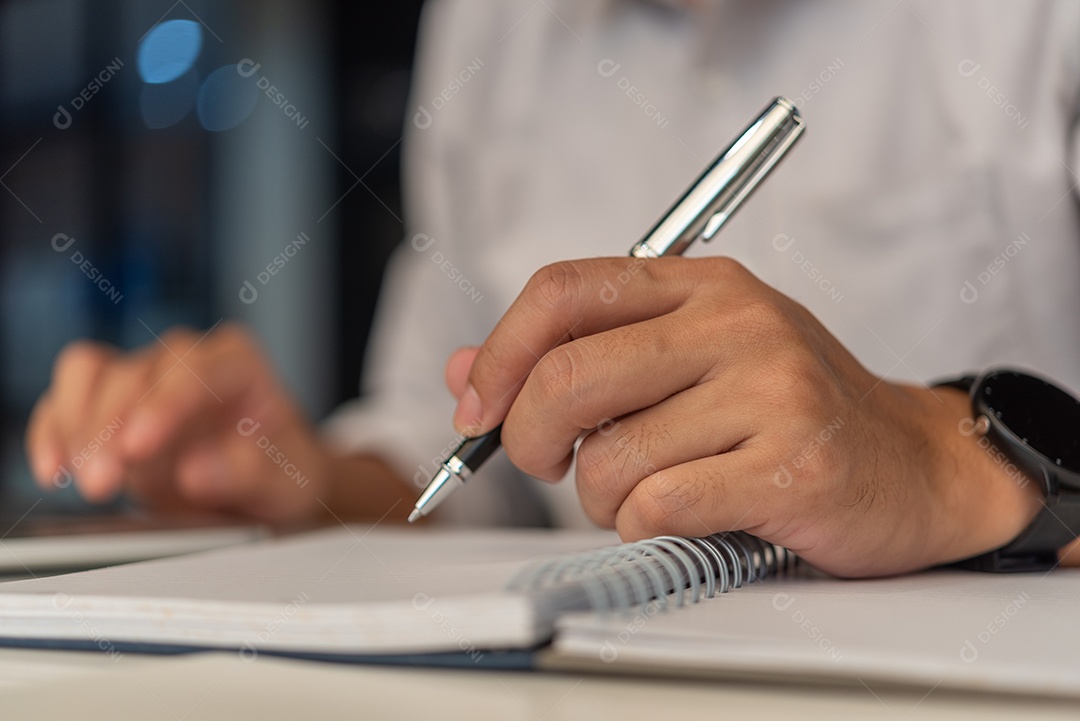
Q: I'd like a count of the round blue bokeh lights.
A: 3